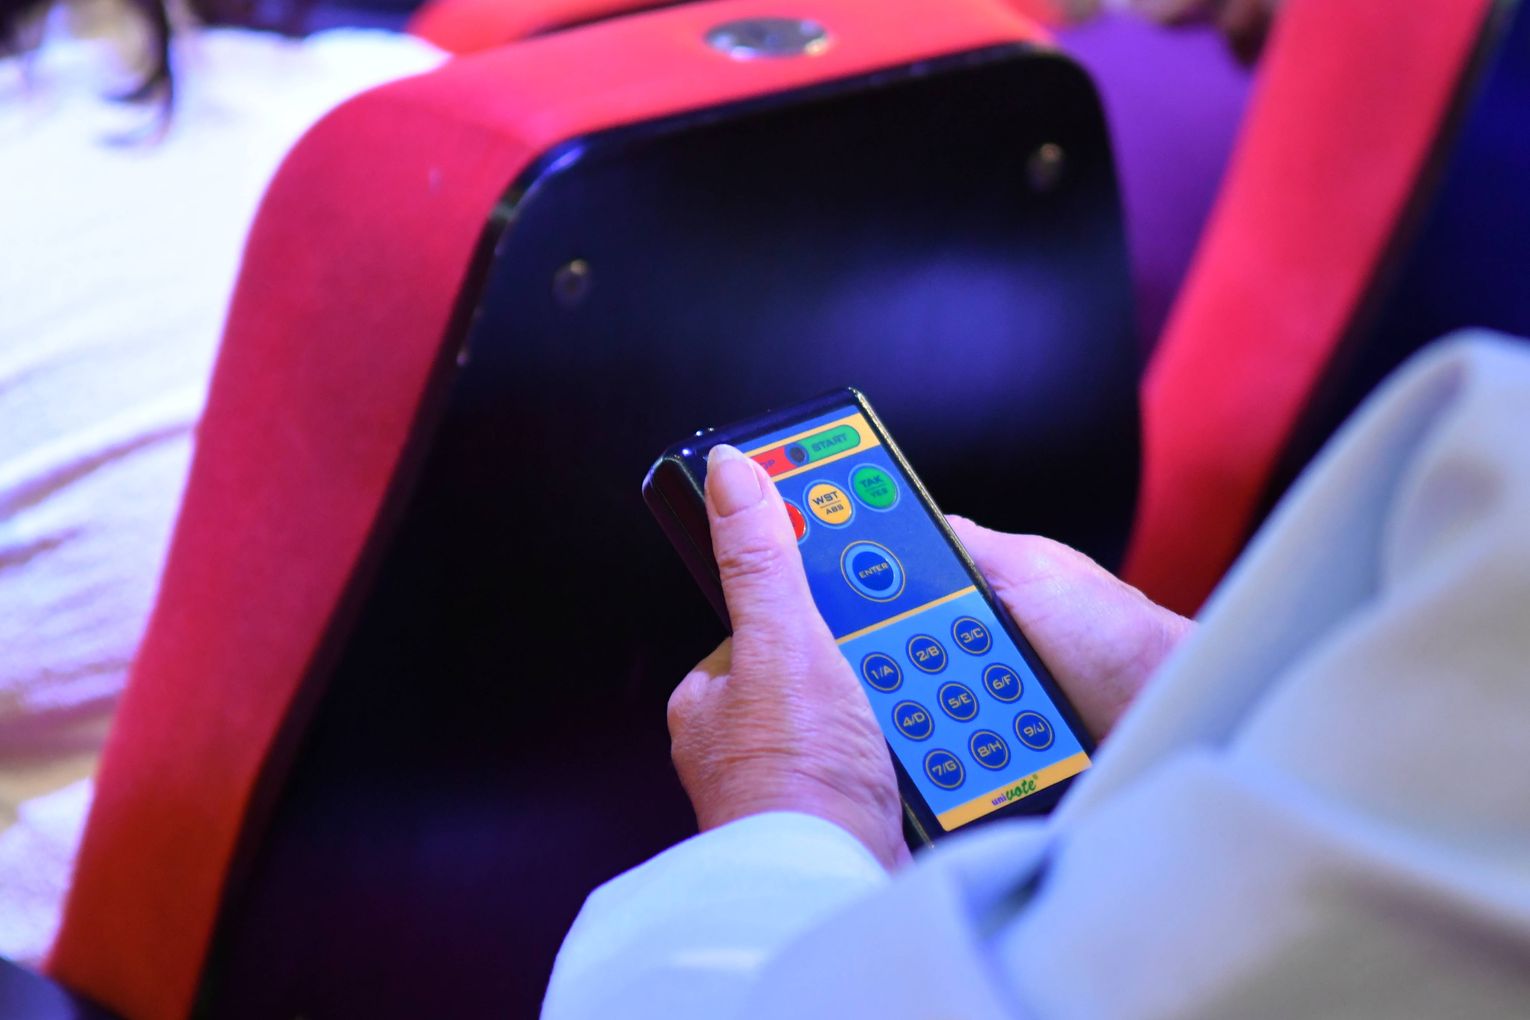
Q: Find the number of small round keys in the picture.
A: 9